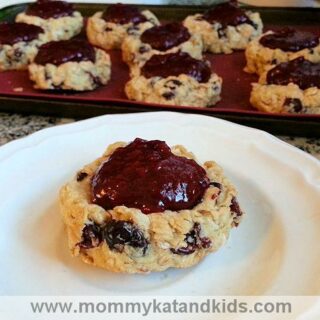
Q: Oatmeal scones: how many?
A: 10